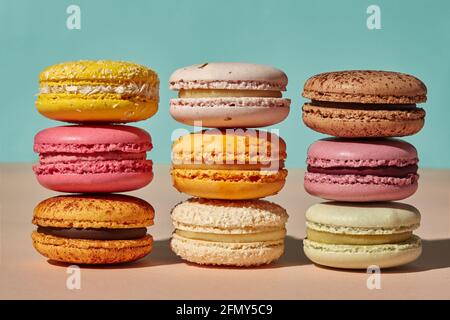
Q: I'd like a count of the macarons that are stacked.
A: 9